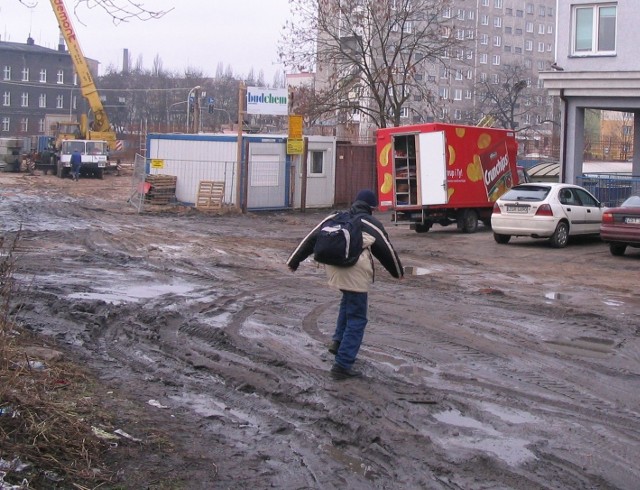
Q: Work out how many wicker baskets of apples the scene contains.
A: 0